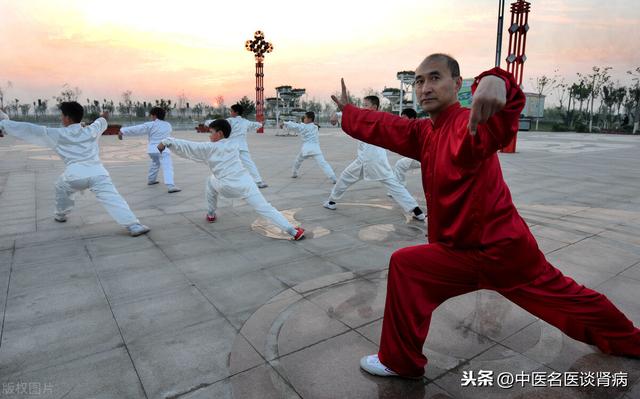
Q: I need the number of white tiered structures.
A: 2